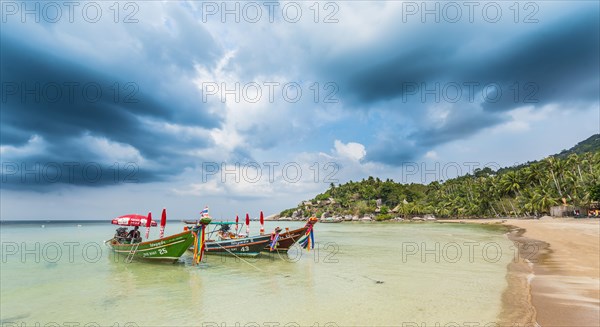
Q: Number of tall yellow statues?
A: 0